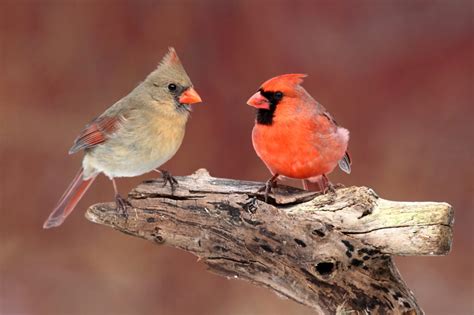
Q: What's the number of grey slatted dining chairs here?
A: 0